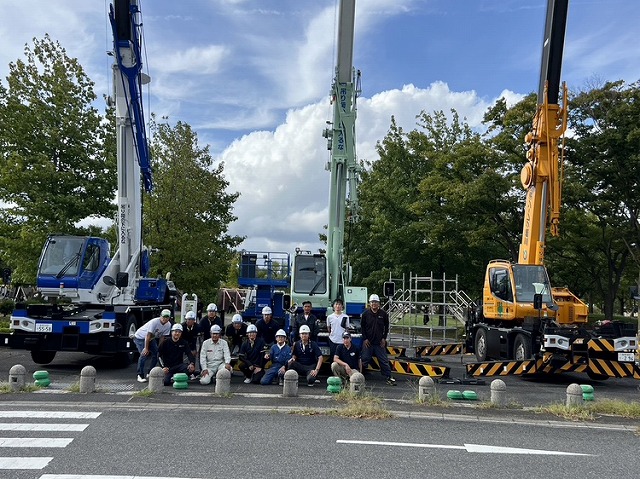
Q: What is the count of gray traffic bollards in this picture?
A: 9